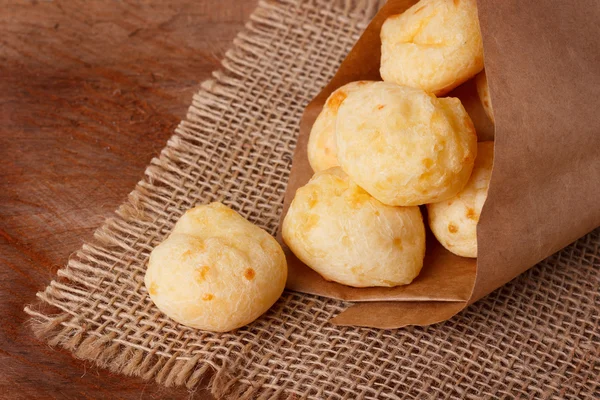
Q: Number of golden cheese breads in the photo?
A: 7